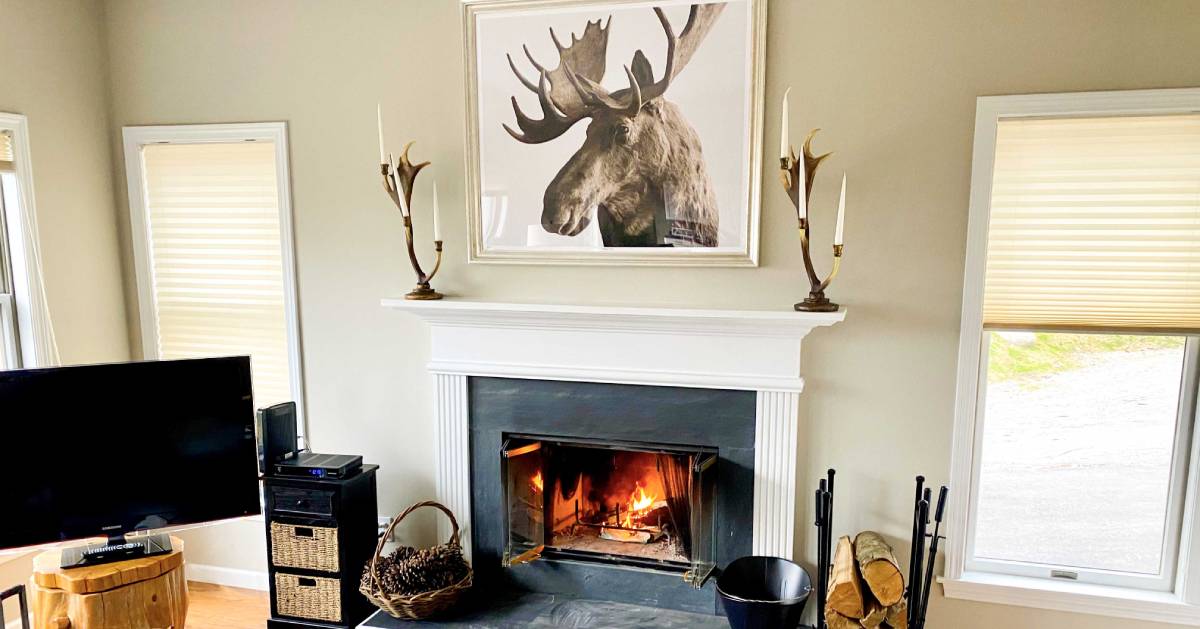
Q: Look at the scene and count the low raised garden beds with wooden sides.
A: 0